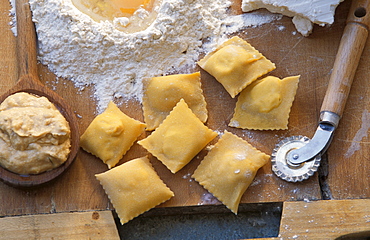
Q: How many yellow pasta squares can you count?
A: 7